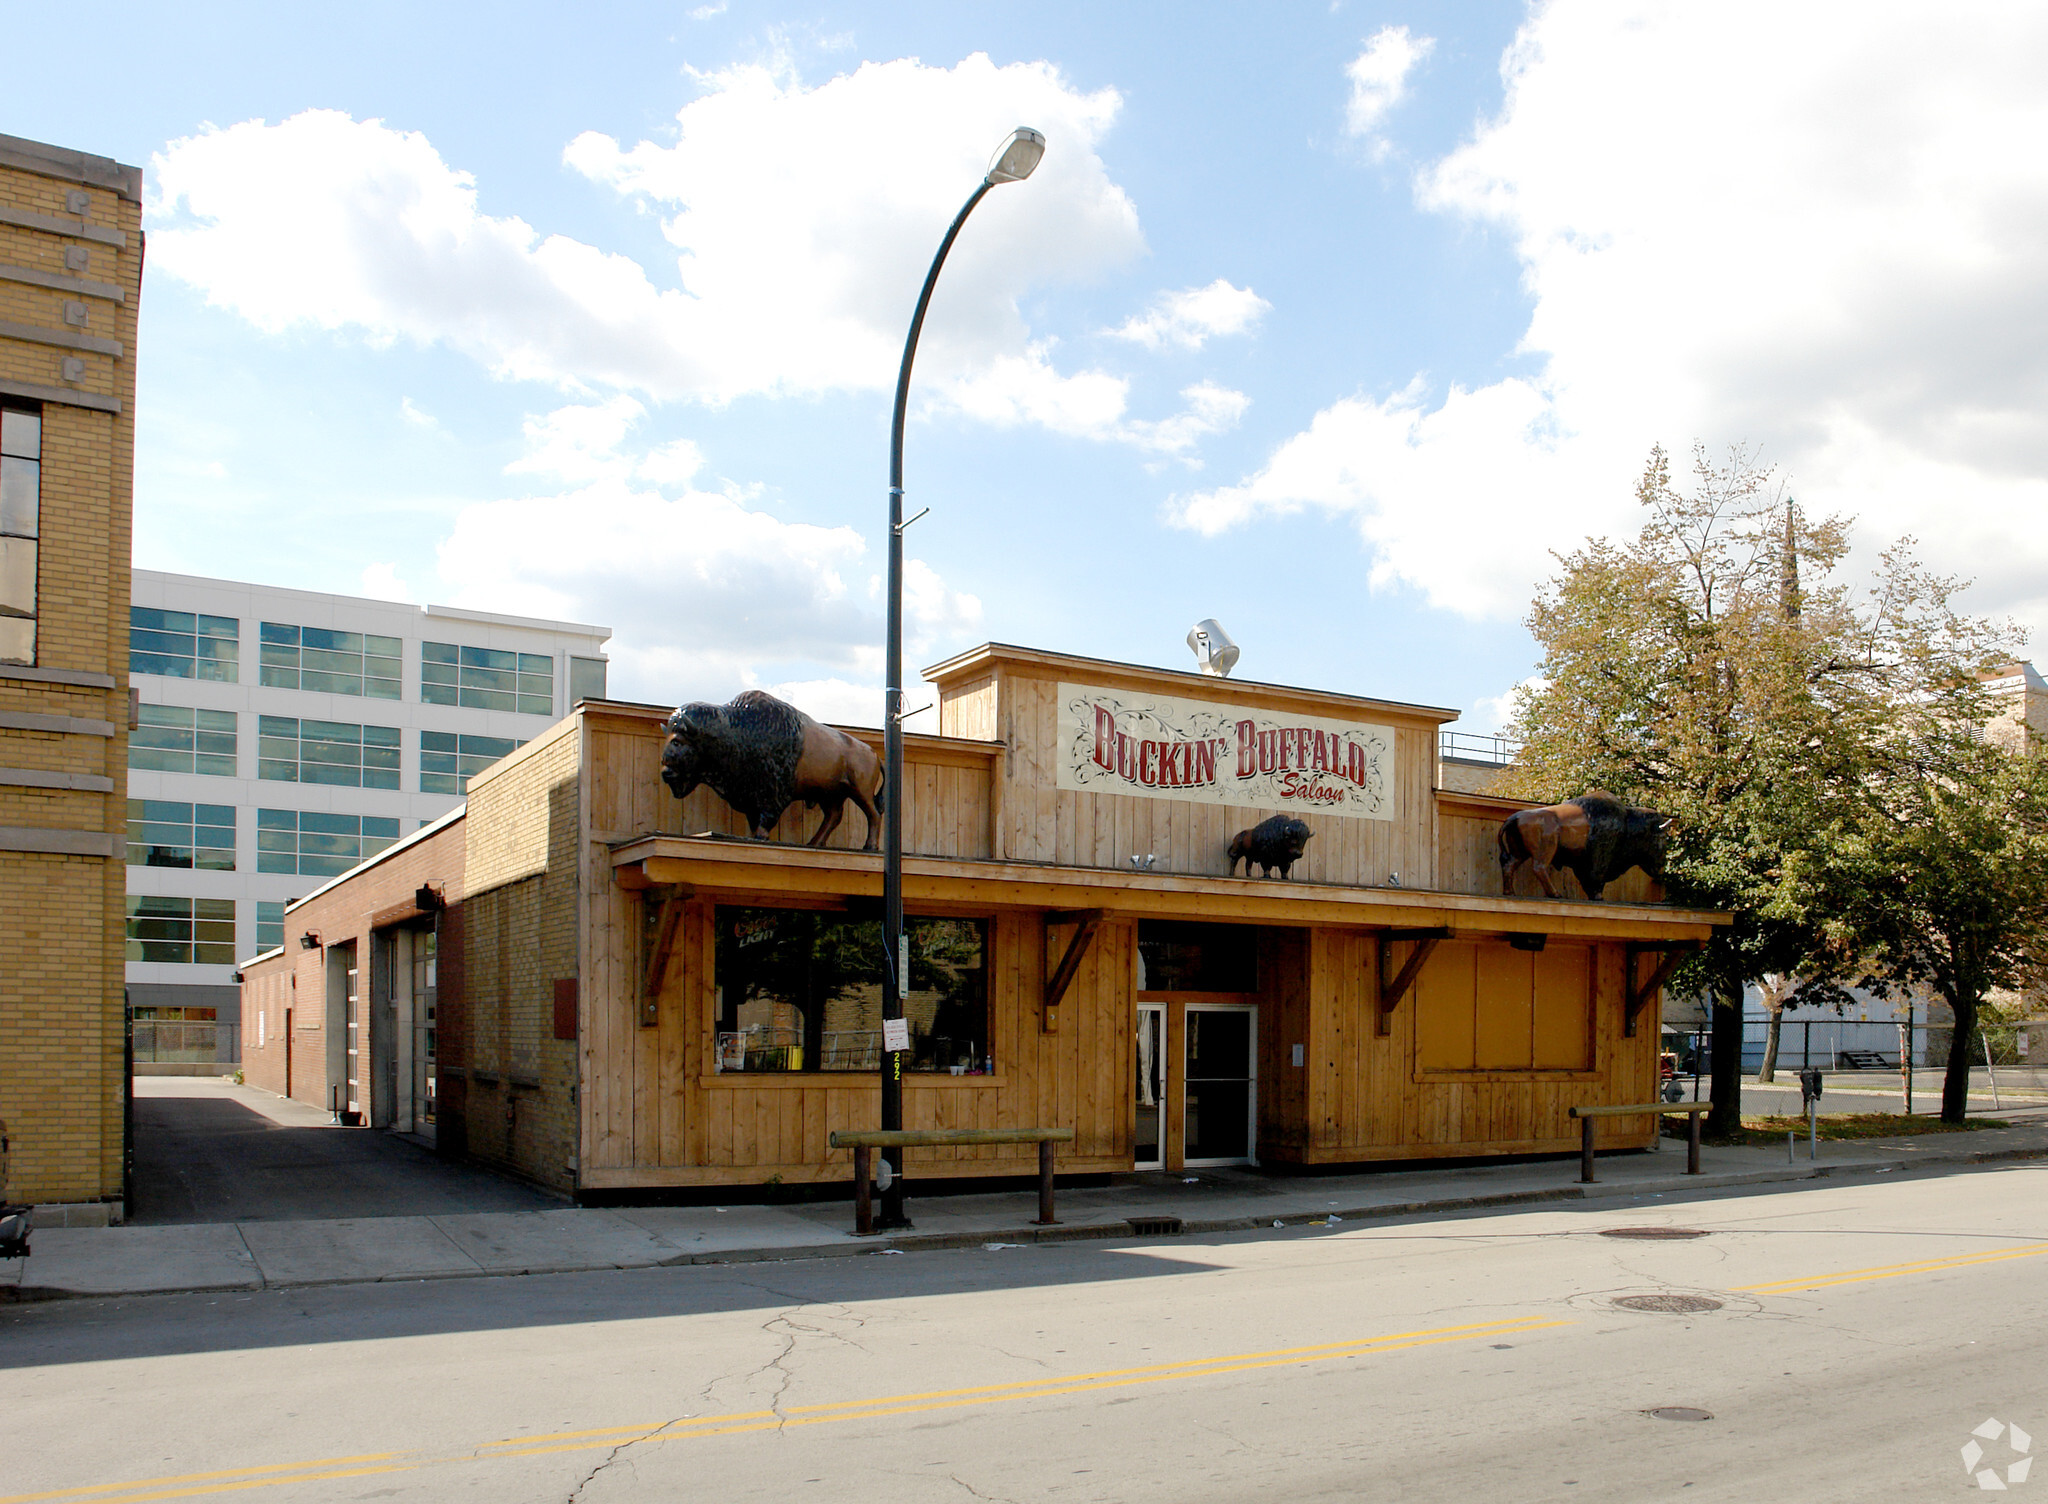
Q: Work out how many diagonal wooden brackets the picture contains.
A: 4